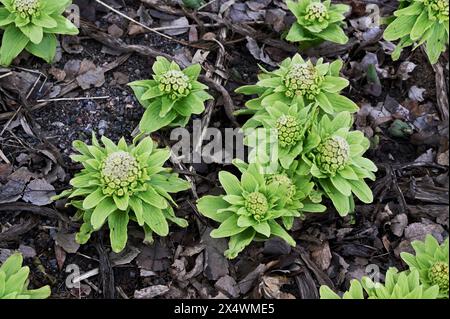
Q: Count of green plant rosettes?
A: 13